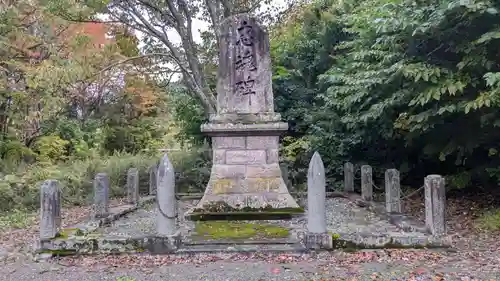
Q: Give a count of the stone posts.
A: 10